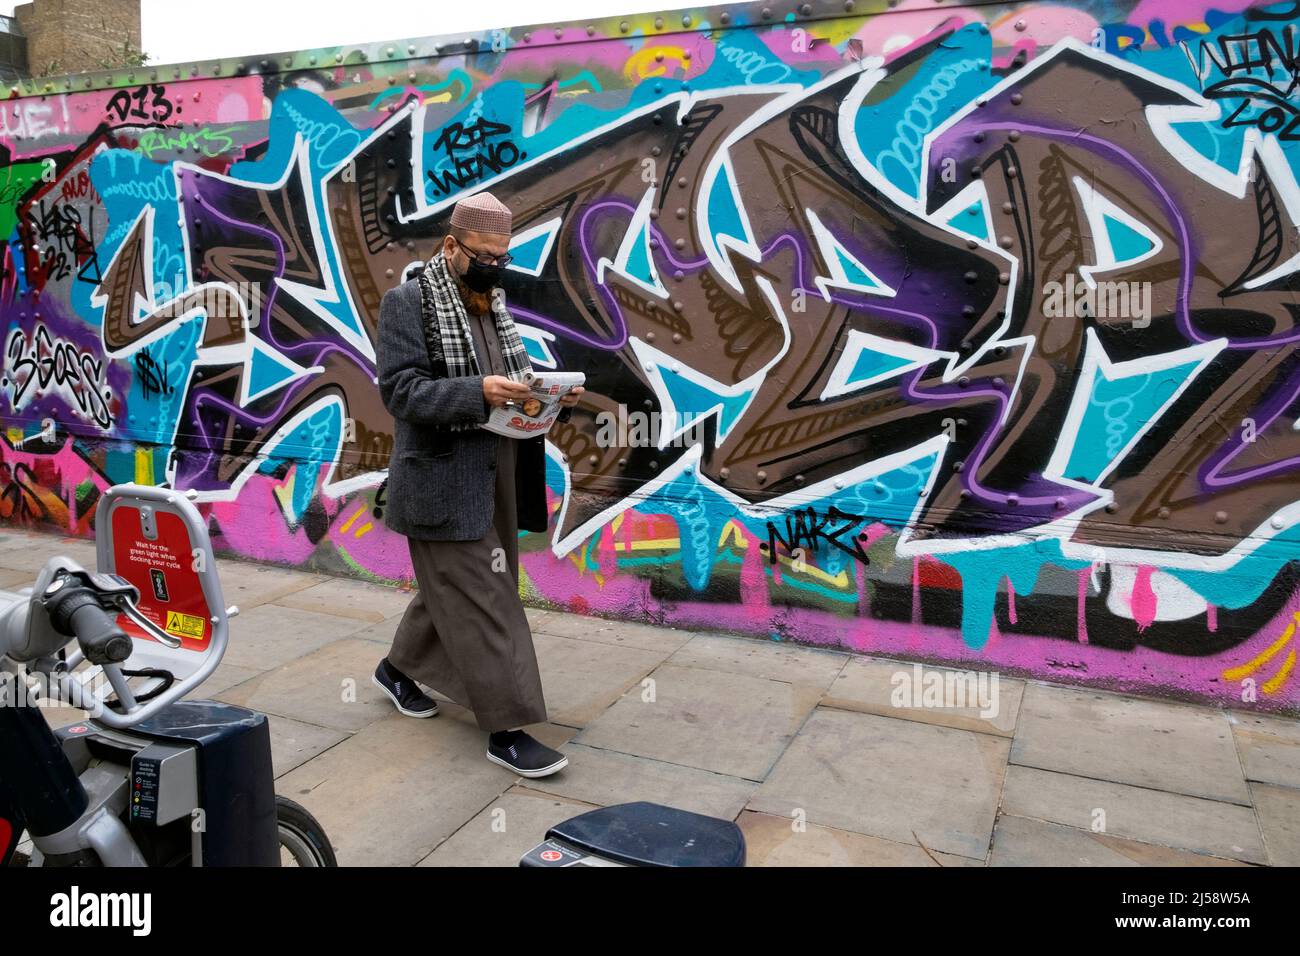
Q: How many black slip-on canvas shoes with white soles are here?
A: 2